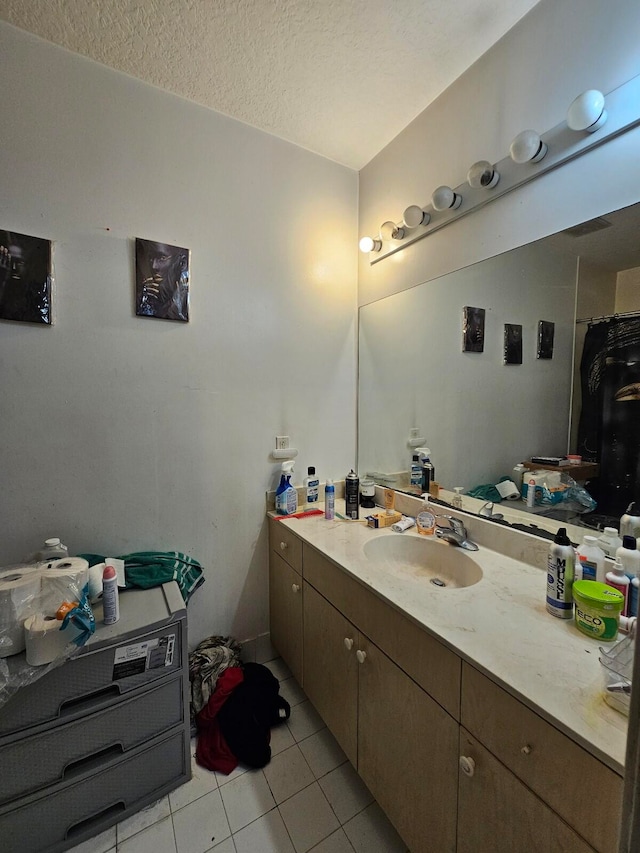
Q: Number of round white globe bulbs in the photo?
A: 7